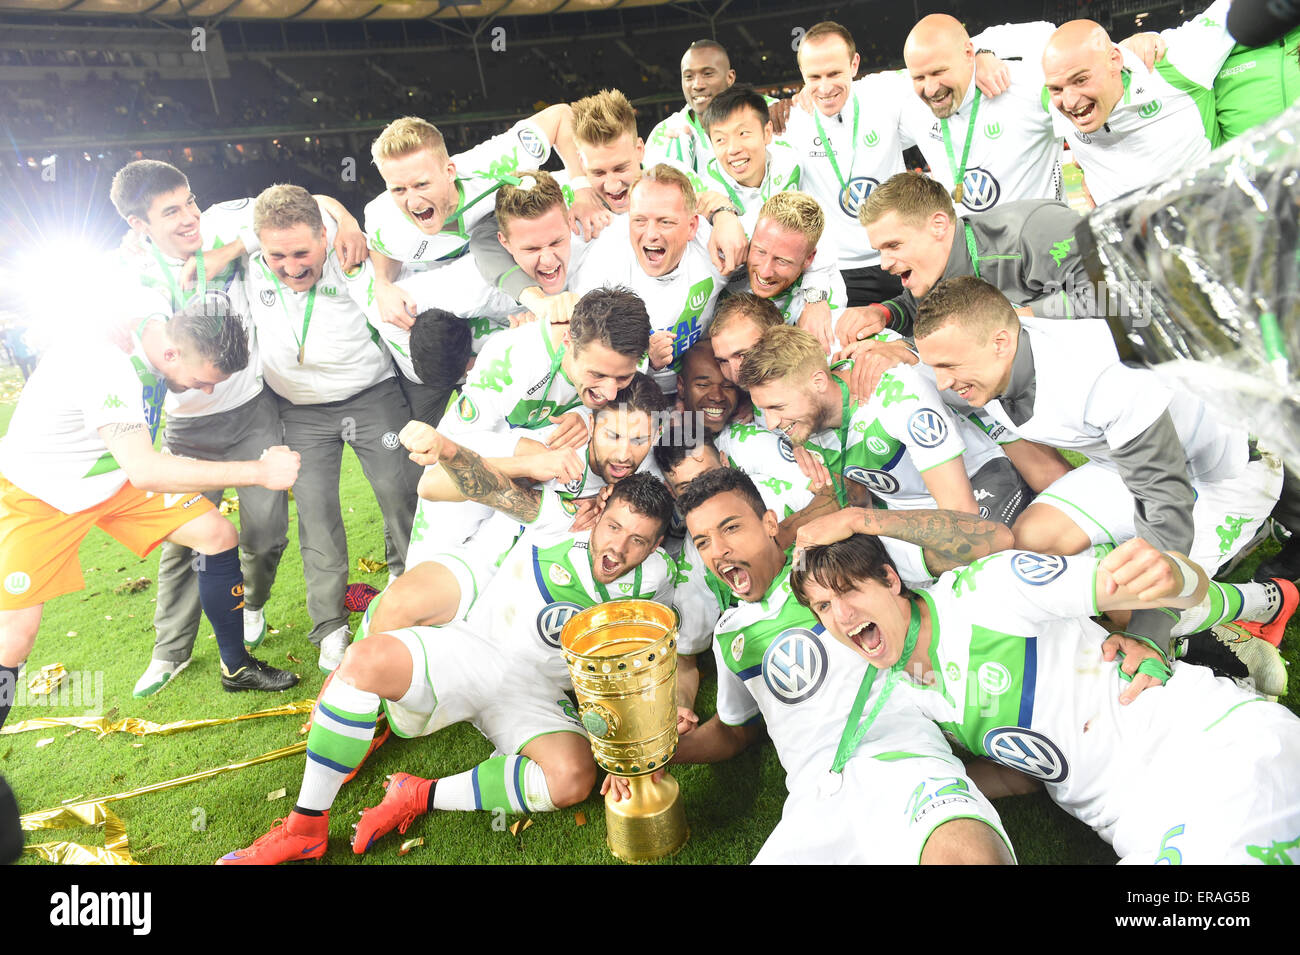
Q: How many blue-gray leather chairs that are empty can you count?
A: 0